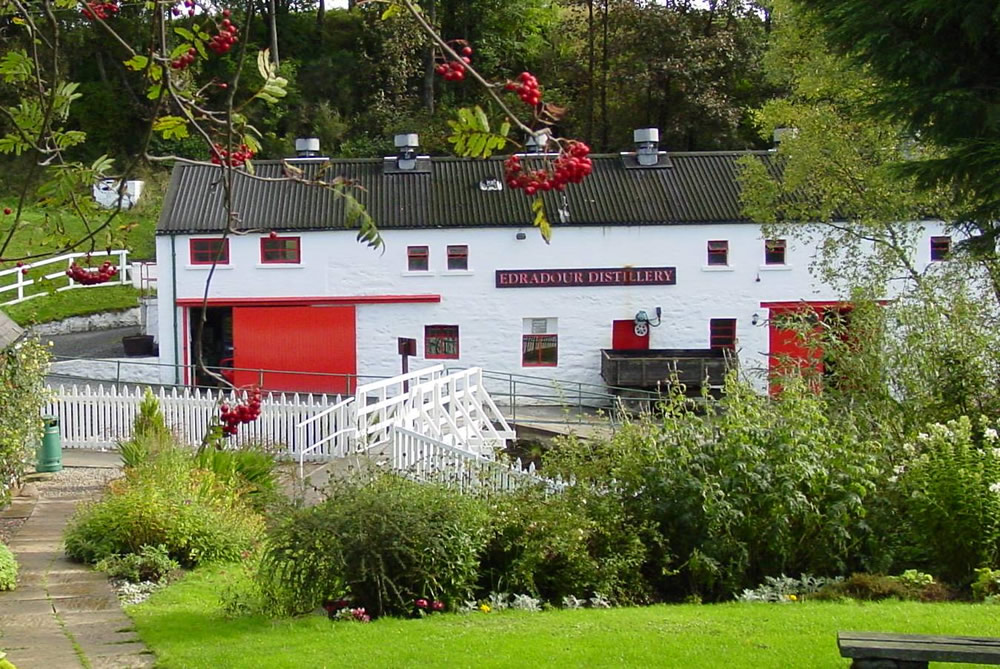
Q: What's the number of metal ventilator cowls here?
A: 5